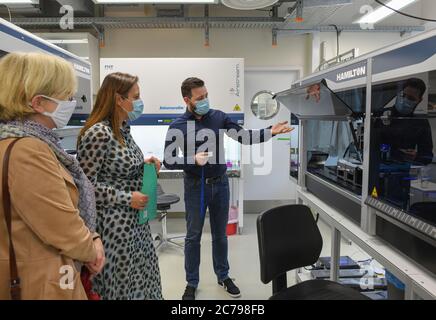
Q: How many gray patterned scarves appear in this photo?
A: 1